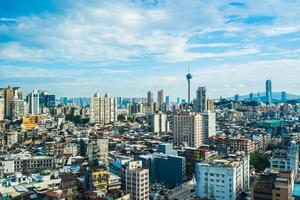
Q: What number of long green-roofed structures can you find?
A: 1